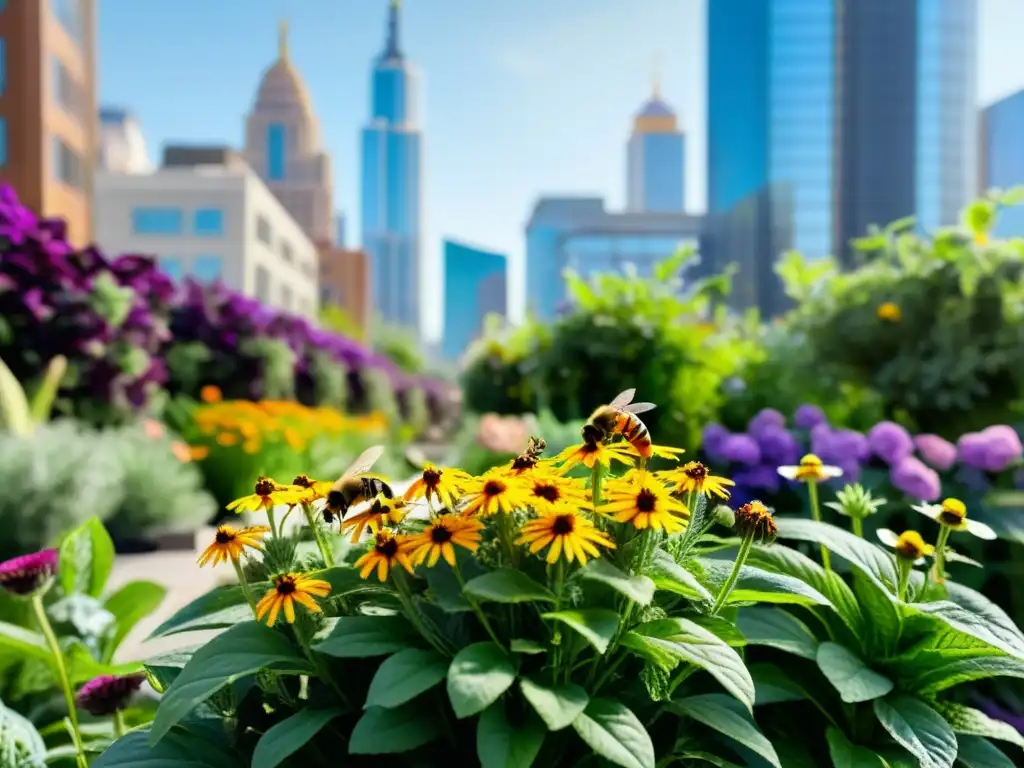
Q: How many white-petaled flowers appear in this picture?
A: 3